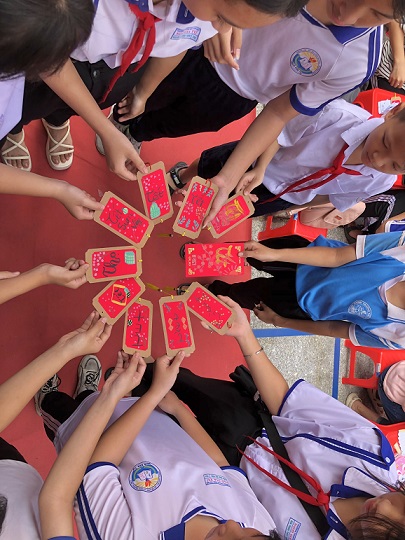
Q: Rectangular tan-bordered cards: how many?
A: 9